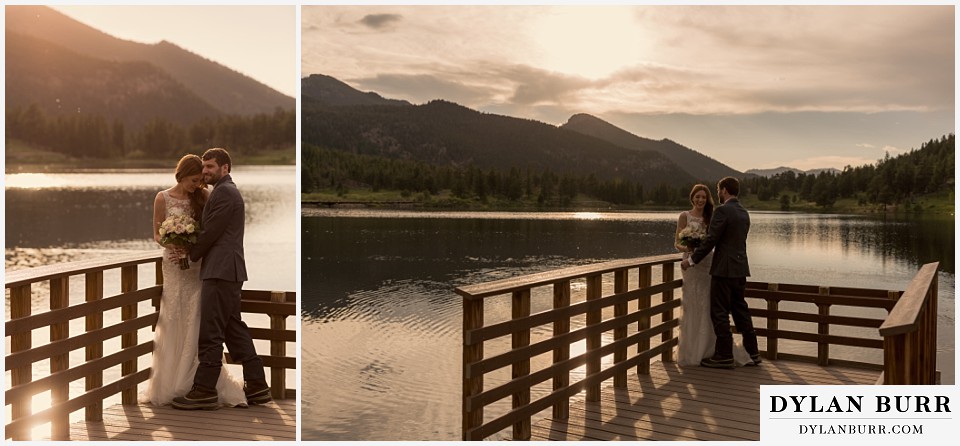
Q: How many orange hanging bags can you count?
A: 0